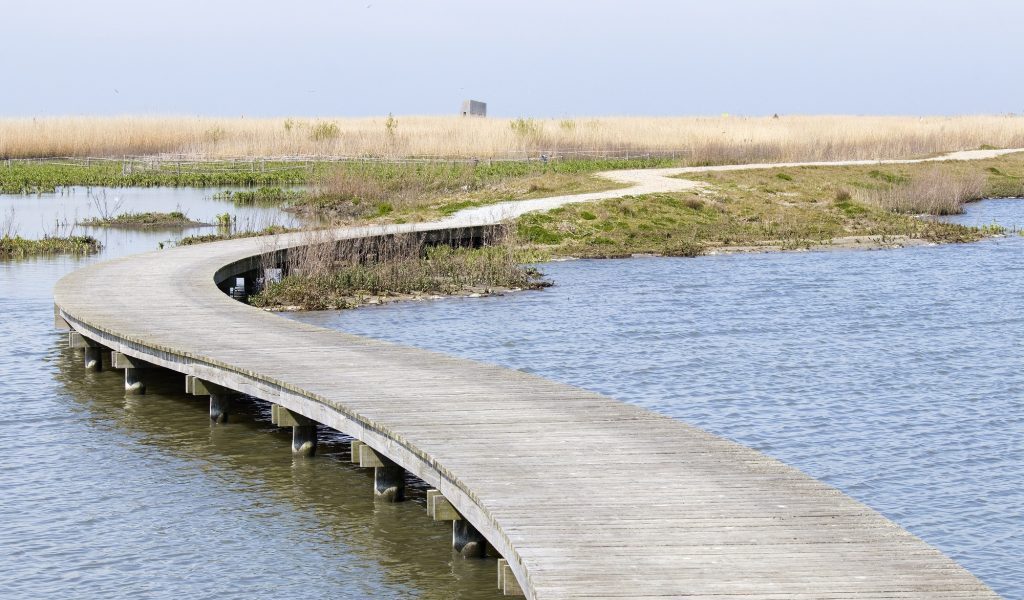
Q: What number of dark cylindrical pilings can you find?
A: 6